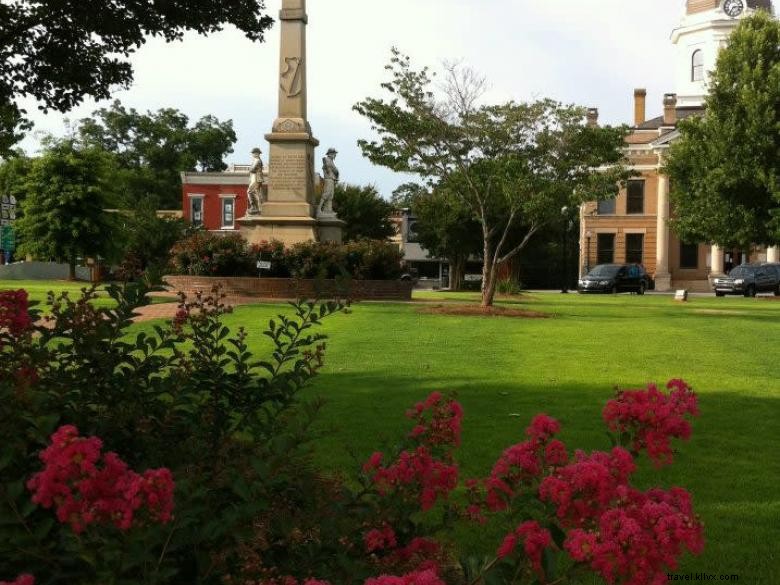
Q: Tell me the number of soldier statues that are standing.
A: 2